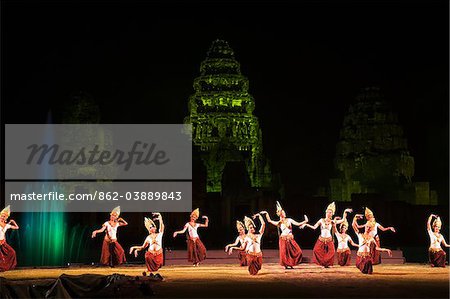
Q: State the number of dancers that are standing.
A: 6